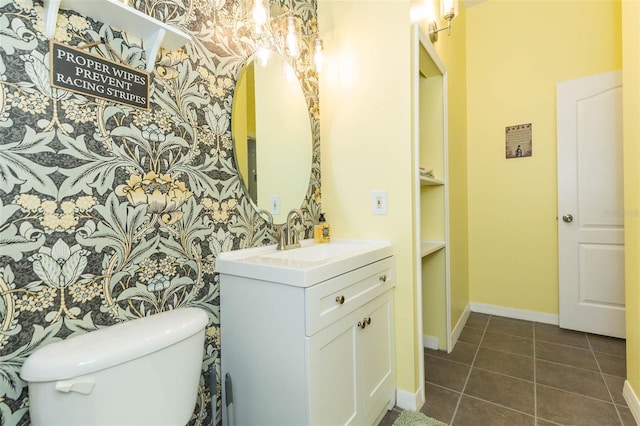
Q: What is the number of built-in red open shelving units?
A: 0